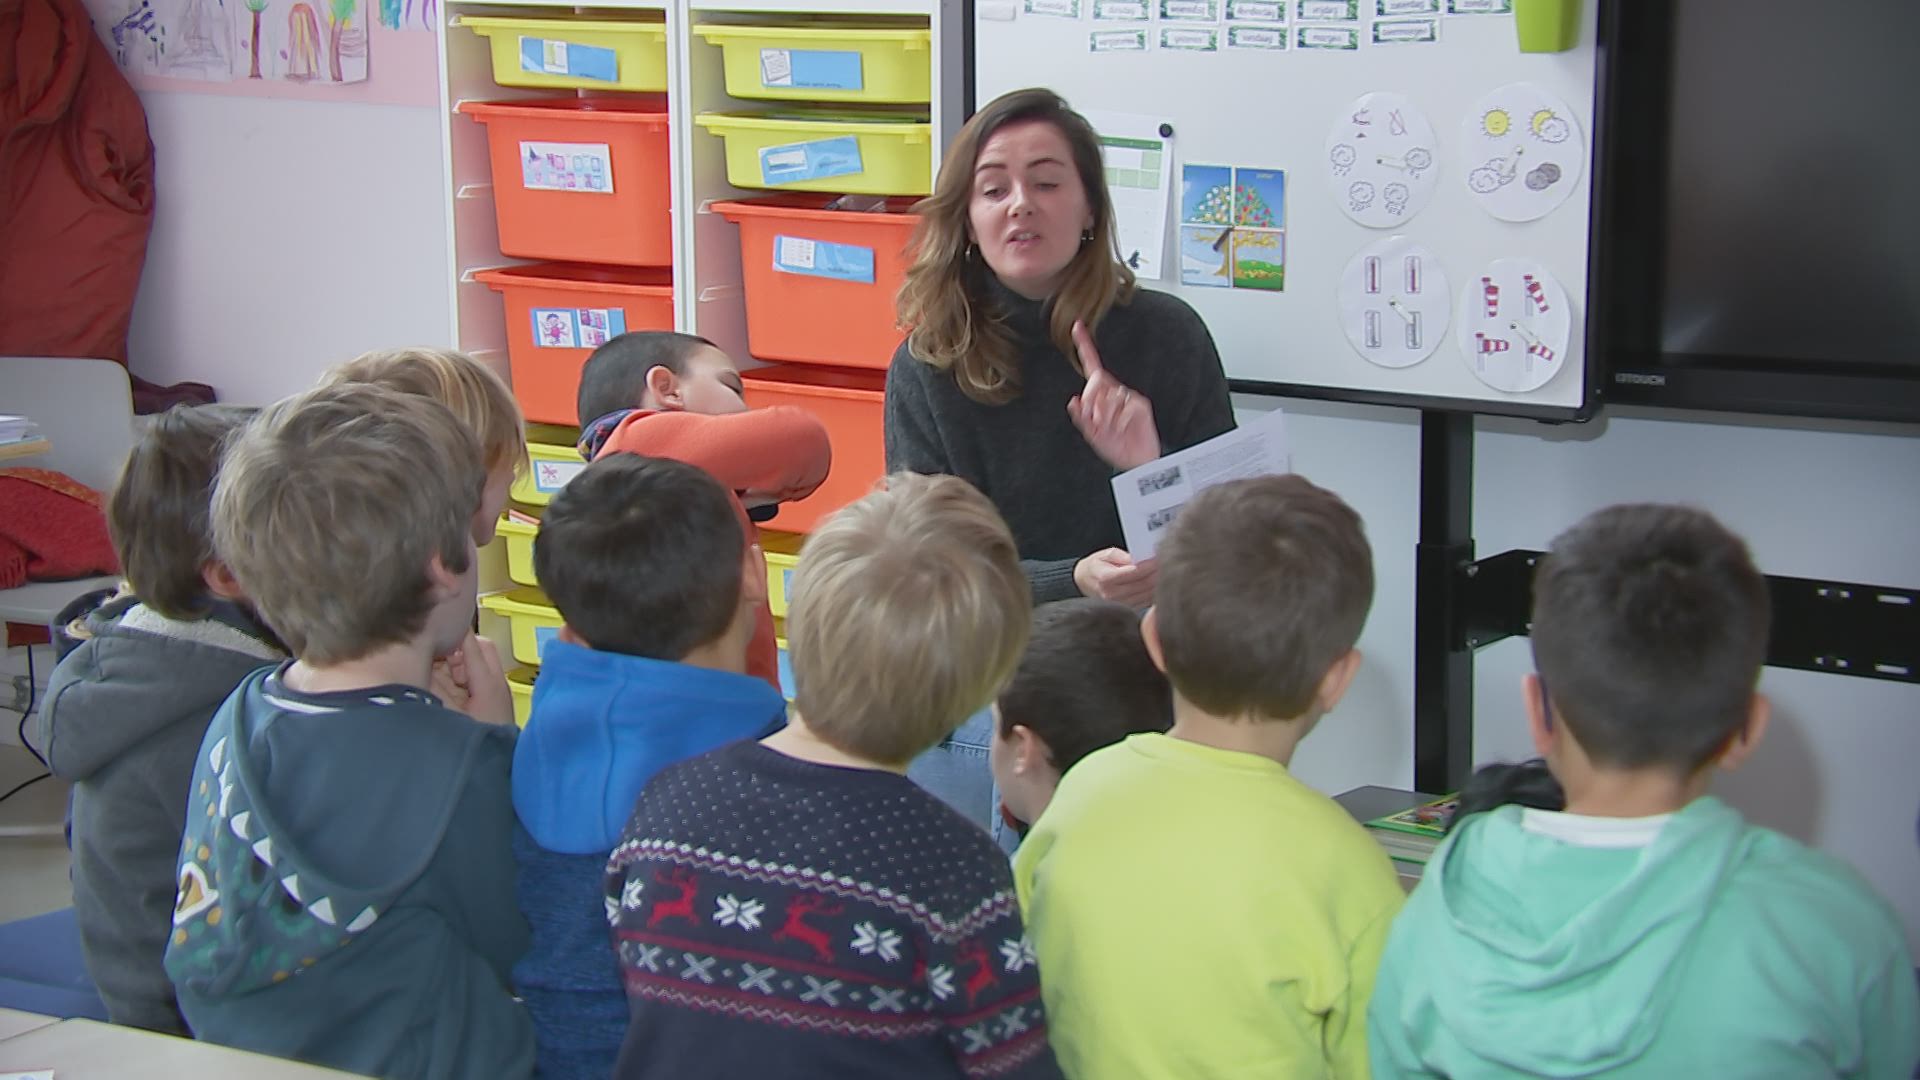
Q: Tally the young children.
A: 9